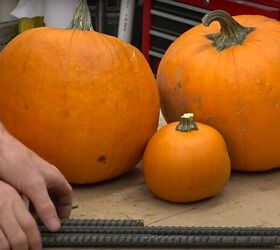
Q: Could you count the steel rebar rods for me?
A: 3